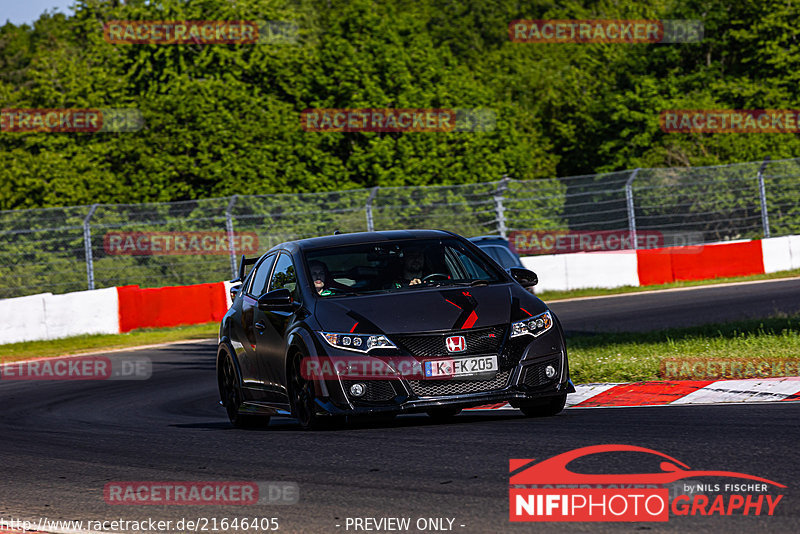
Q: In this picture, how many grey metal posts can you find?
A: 6